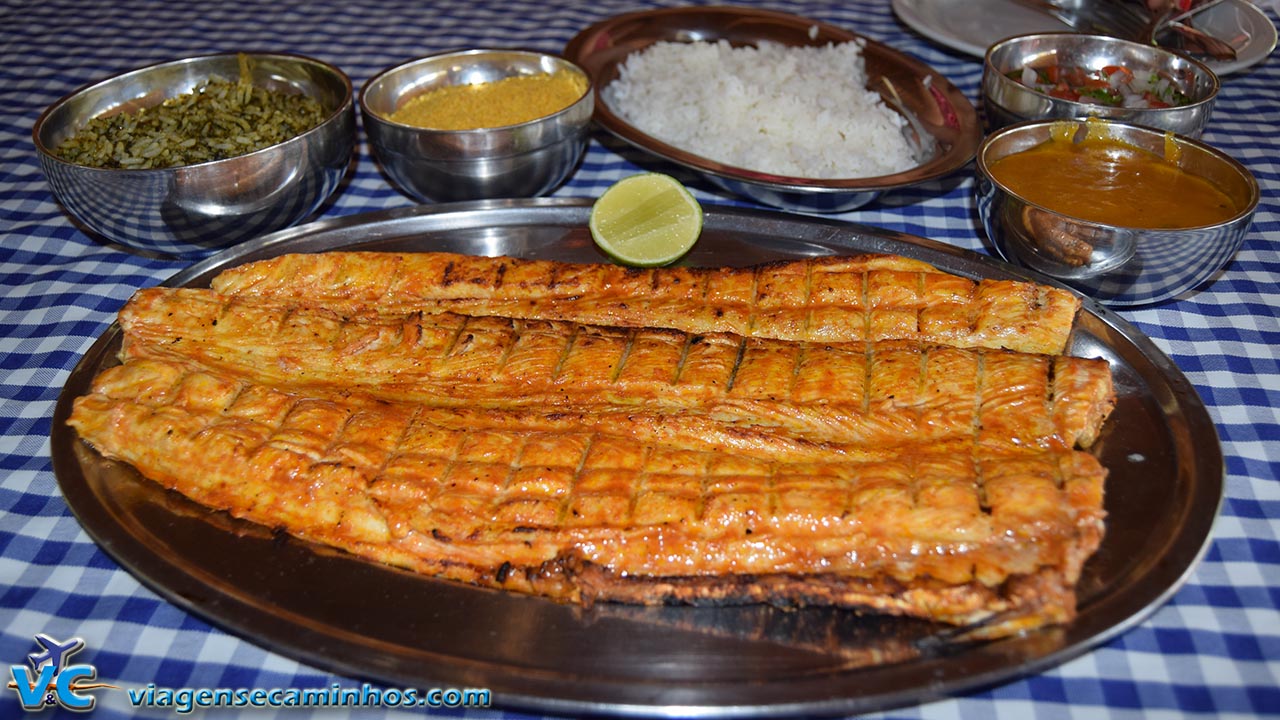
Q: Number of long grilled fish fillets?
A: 3